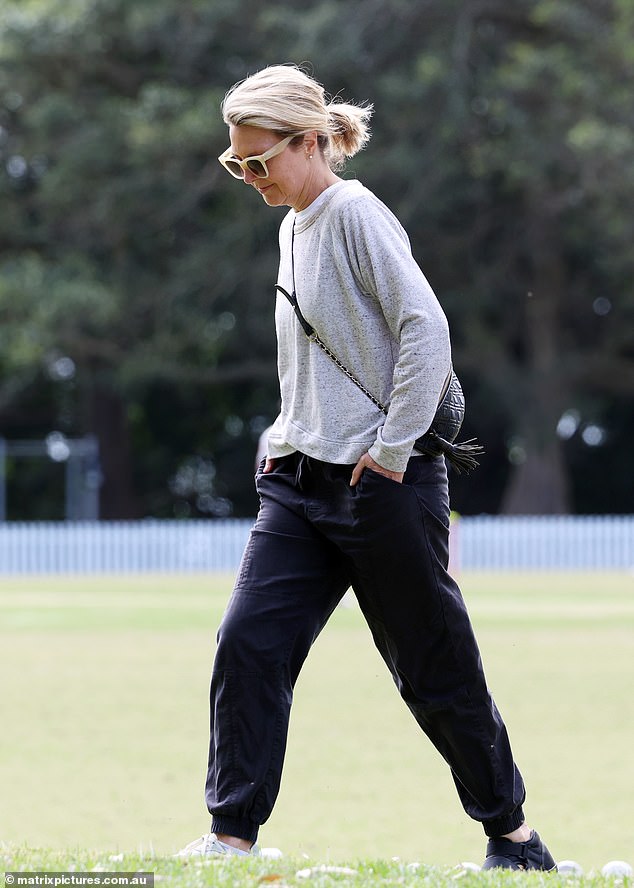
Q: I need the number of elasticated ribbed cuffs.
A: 2